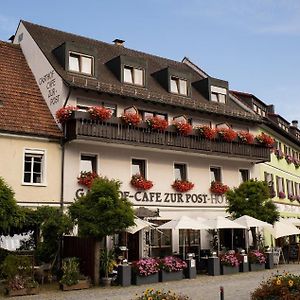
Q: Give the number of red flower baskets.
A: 13